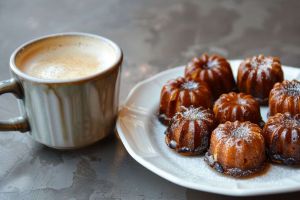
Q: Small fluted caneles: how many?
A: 8